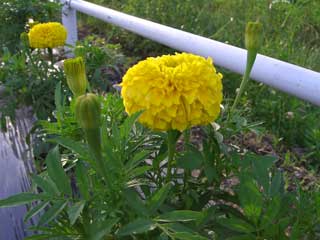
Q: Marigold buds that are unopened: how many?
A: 3